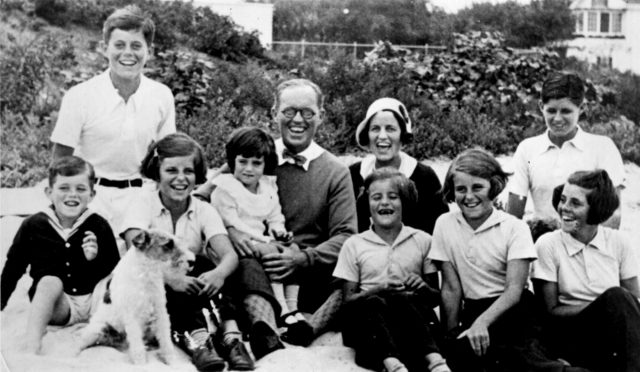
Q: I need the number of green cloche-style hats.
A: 0